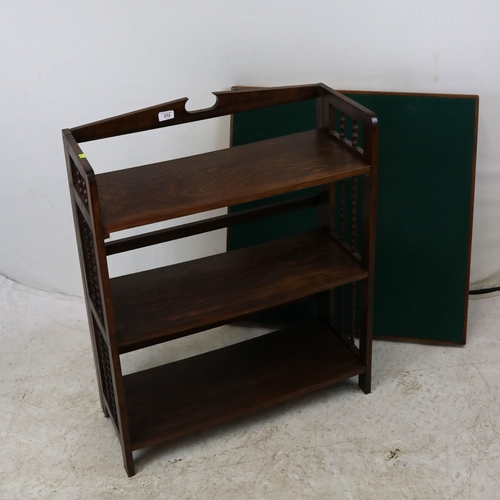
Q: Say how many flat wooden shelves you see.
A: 3